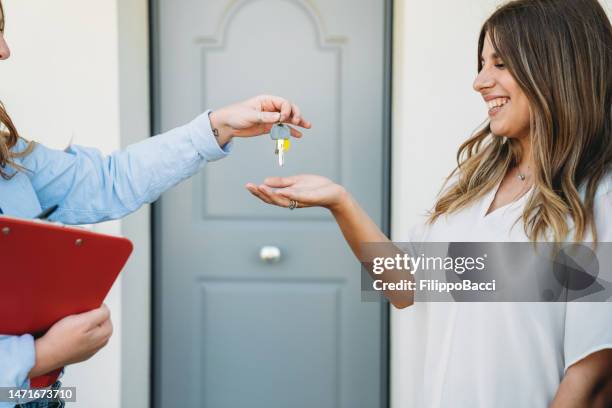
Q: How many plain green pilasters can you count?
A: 0